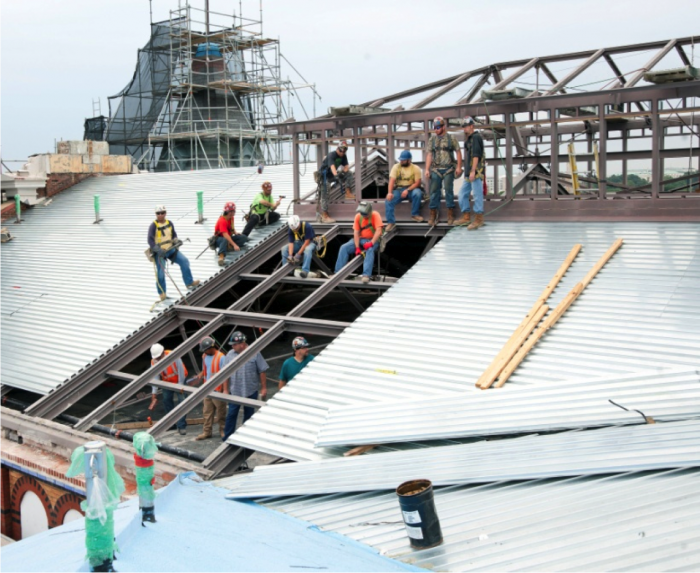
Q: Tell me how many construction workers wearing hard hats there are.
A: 13